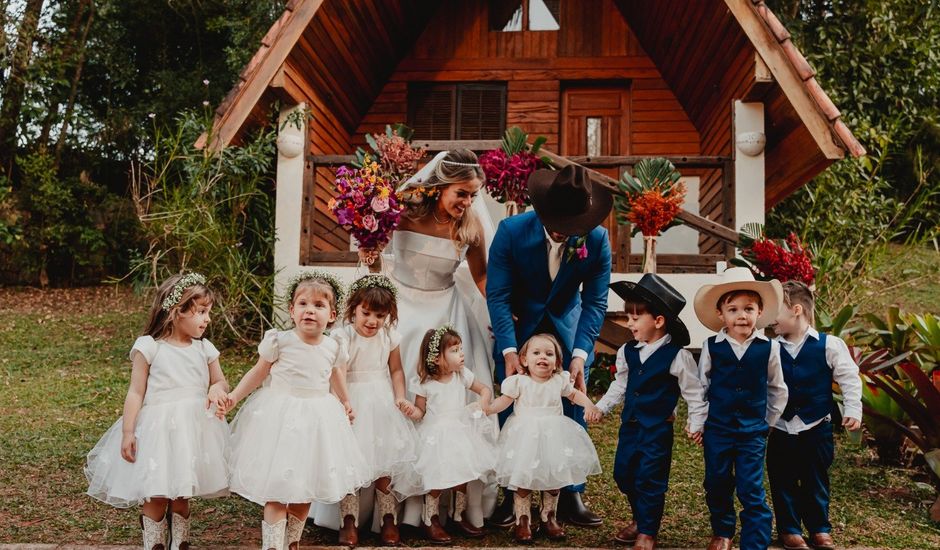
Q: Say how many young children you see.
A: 8